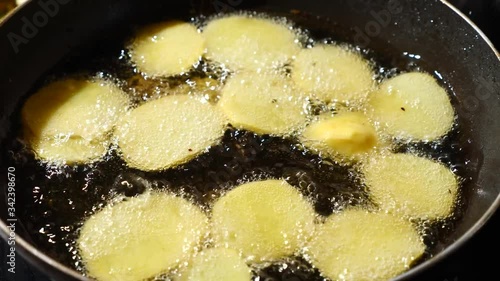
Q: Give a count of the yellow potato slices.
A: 13